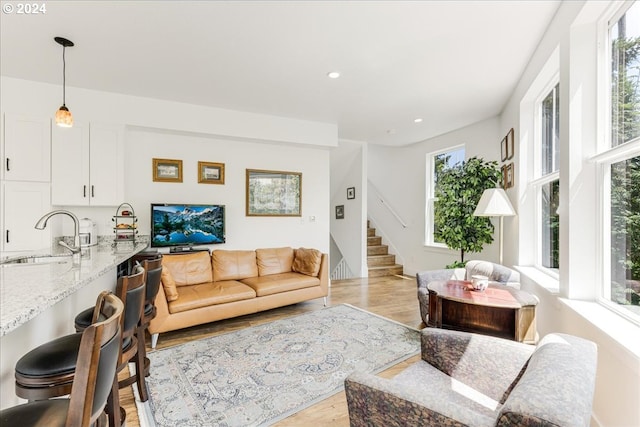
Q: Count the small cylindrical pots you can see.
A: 1